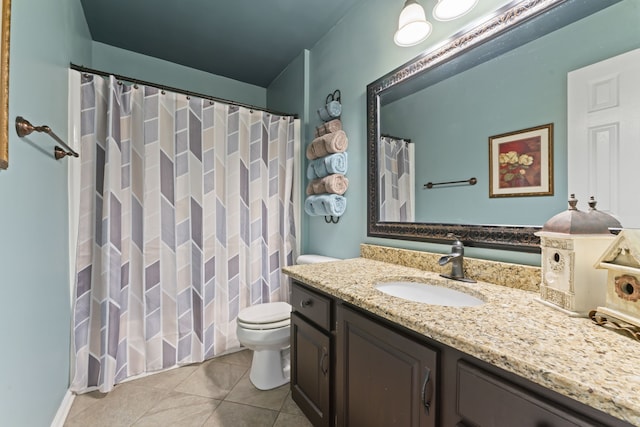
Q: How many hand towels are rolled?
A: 6